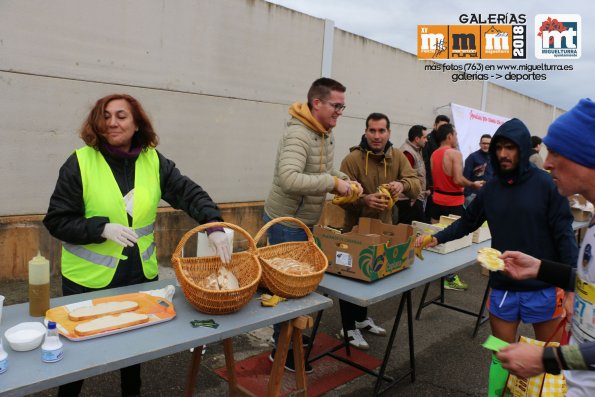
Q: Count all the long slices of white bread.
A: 2